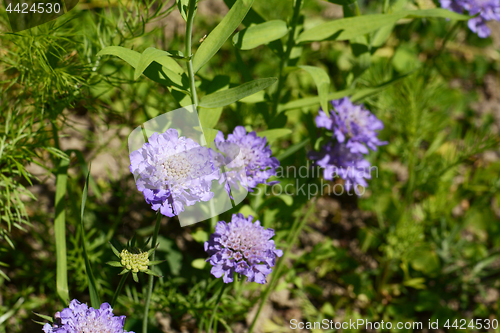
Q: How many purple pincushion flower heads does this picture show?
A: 7